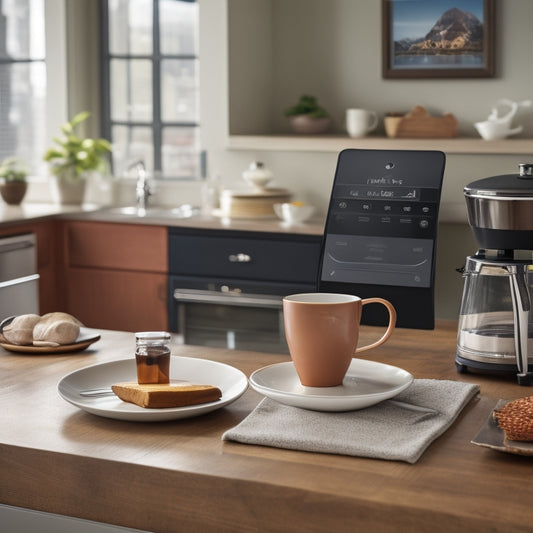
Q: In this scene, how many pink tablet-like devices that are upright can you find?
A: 0